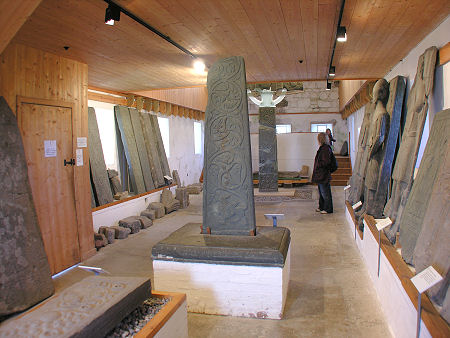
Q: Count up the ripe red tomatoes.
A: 0